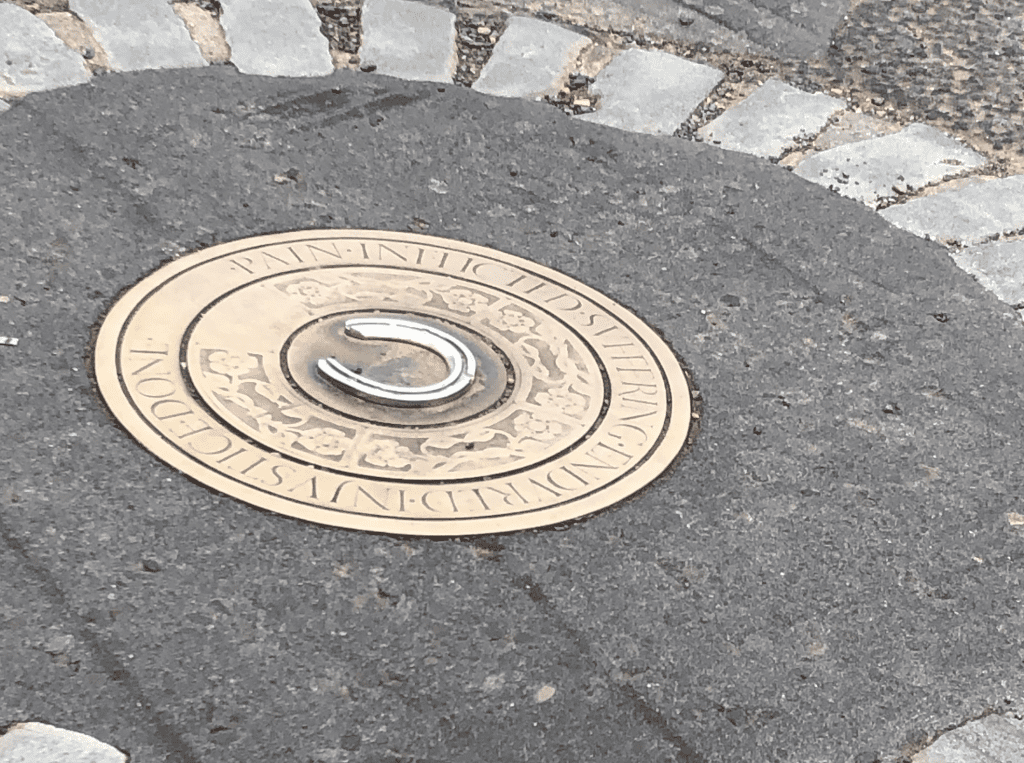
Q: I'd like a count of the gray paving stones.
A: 12